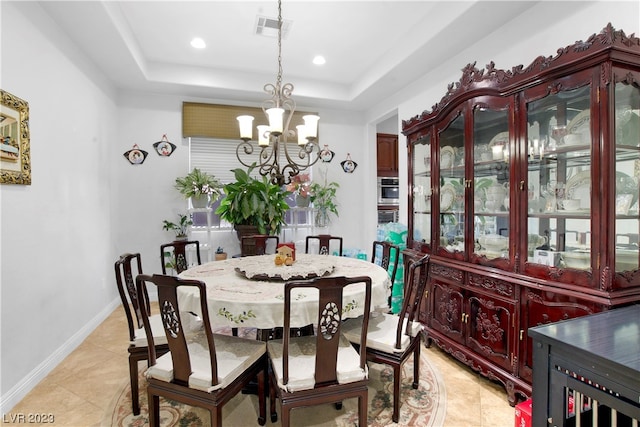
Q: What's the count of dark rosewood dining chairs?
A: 8